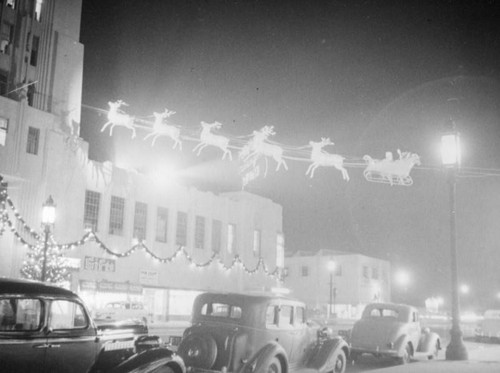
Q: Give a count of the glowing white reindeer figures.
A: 5